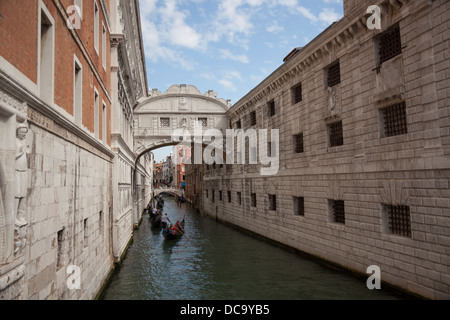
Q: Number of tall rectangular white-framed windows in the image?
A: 7